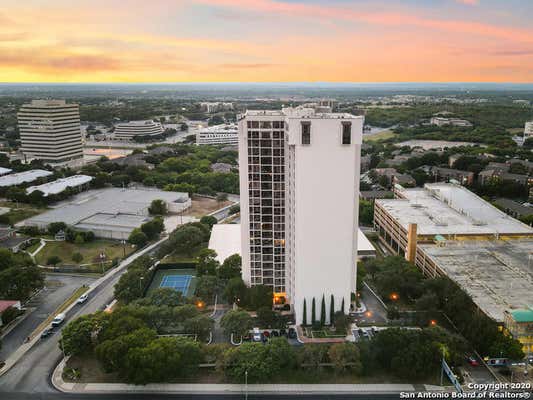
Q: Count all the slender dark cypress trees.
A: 5